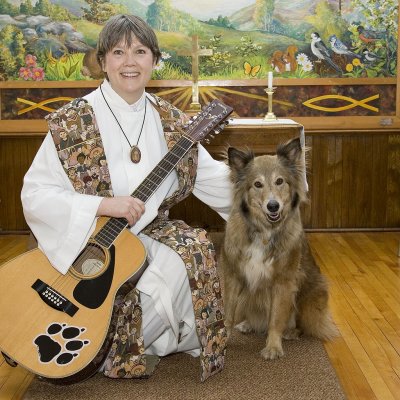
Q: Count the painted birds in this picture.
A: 4